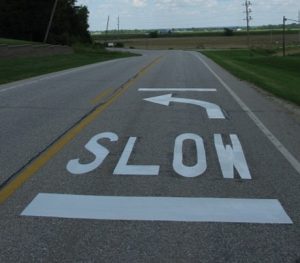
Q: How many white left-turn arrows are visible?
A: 1